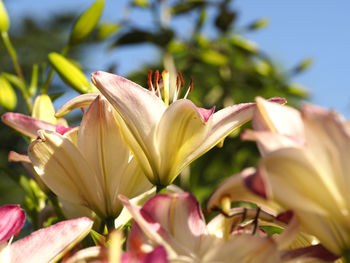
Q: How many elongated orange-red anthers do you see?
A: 5